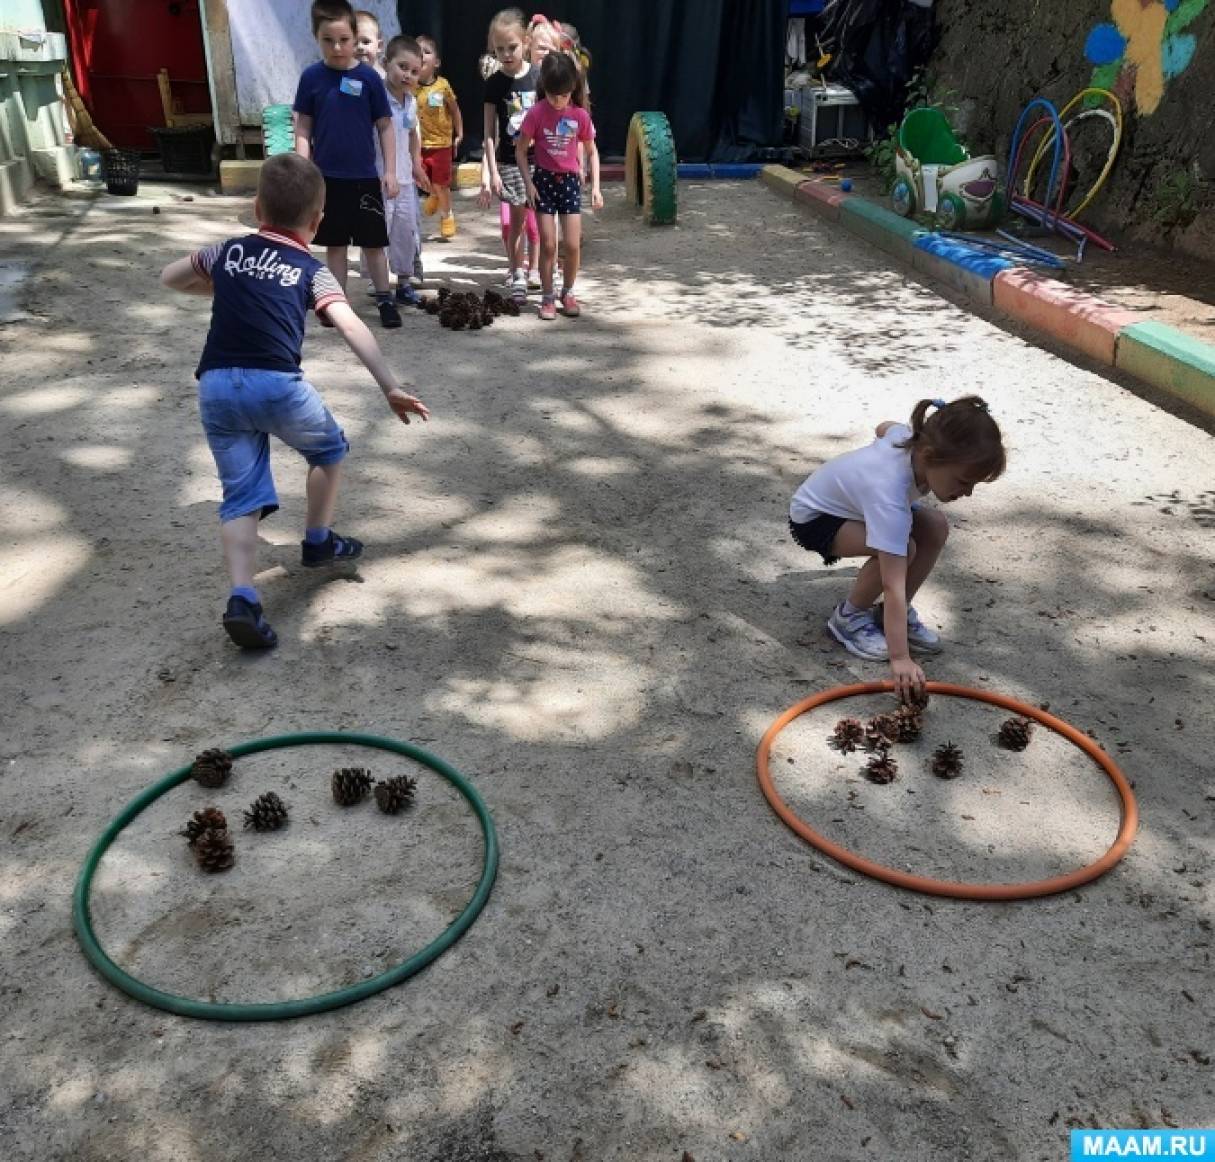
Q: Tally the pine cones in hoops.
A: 13